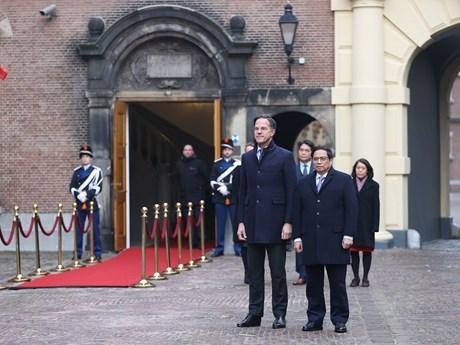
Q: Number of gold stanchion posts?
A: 11